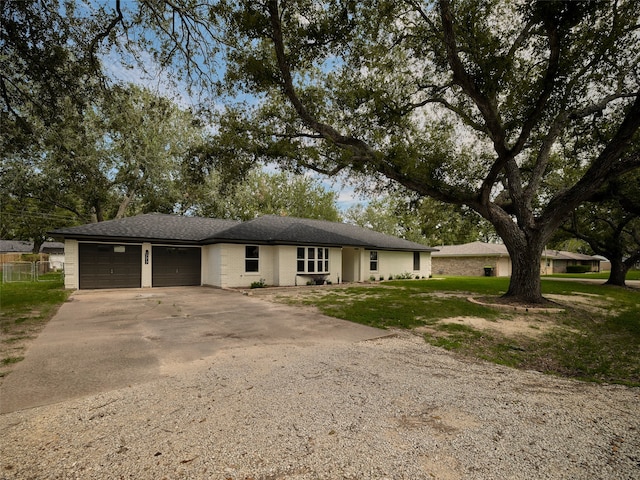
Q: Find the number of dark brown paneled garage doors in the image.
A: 2